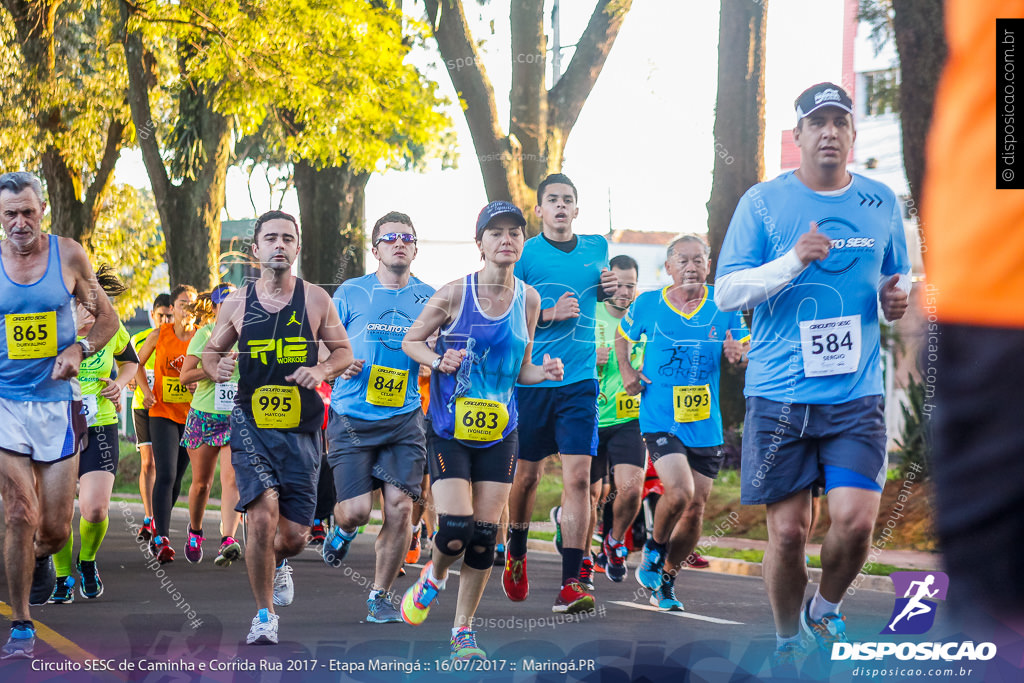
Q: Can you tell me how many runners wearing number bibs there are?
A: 11